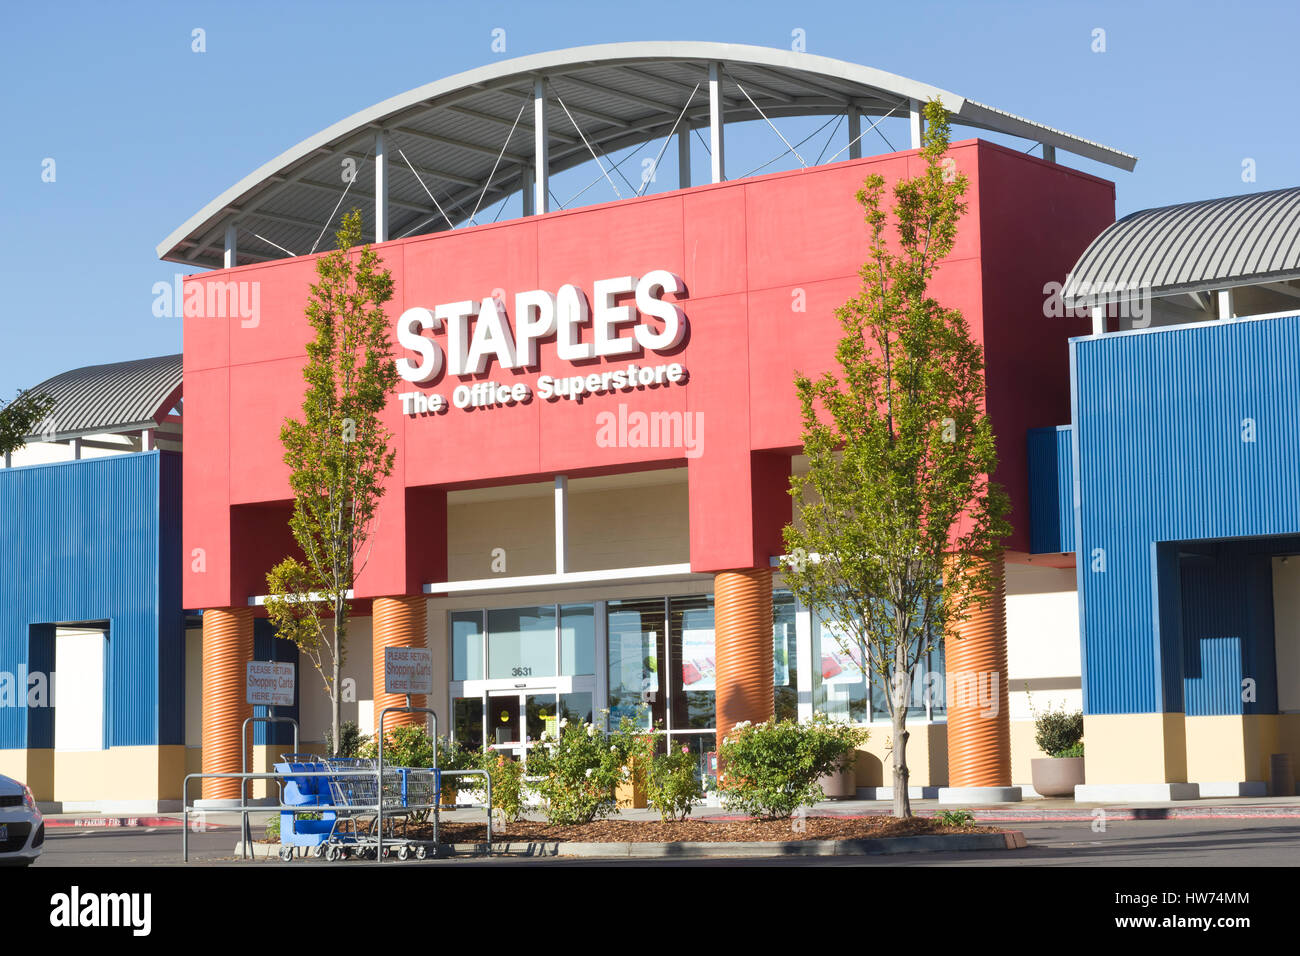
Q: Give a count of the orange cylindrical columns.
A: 4